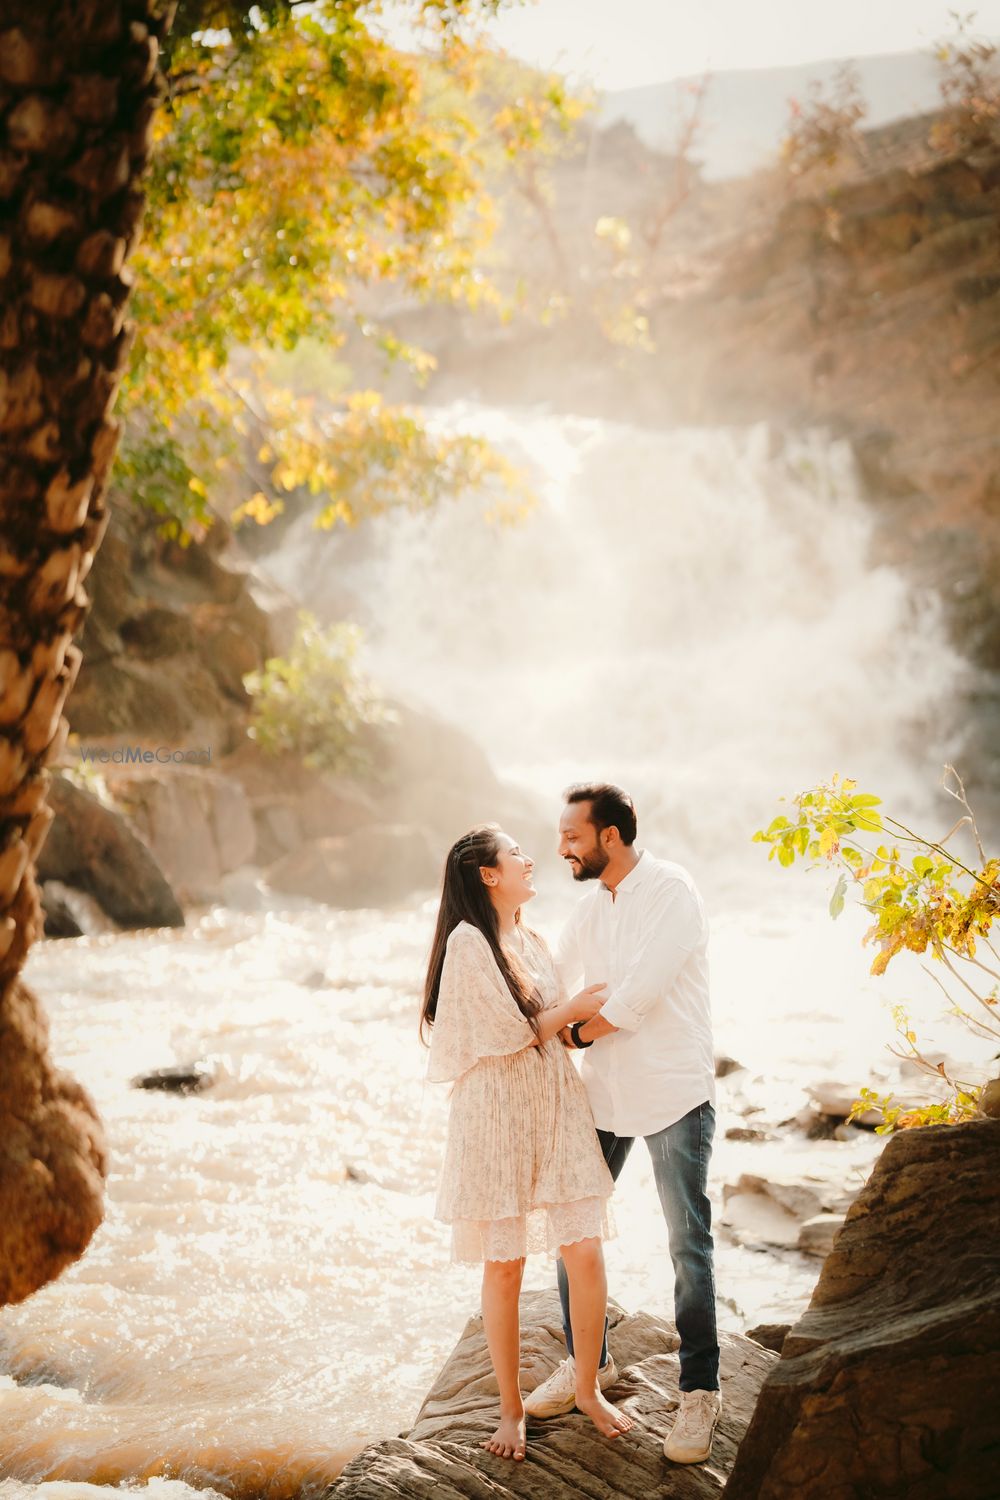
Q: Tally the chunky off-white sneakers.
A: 2